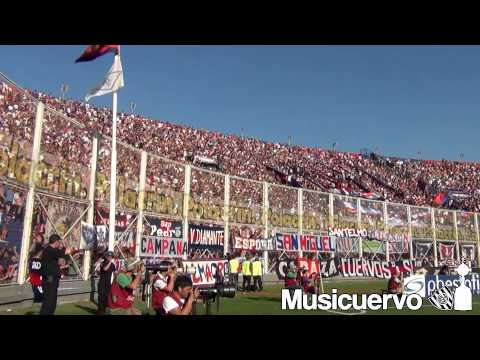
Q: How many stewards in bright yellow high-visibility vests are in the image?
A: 3